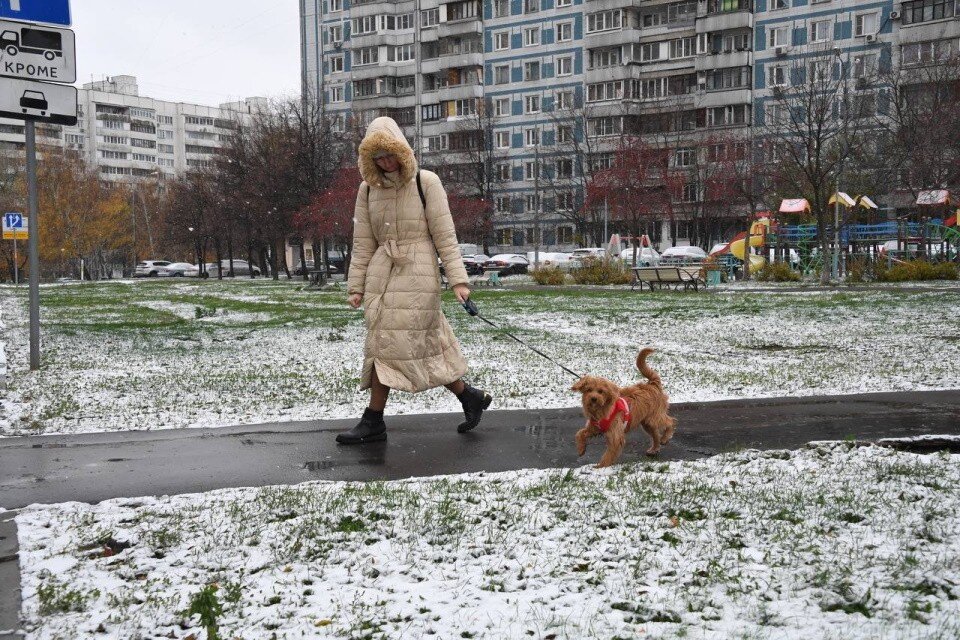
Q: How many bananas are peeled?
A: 0